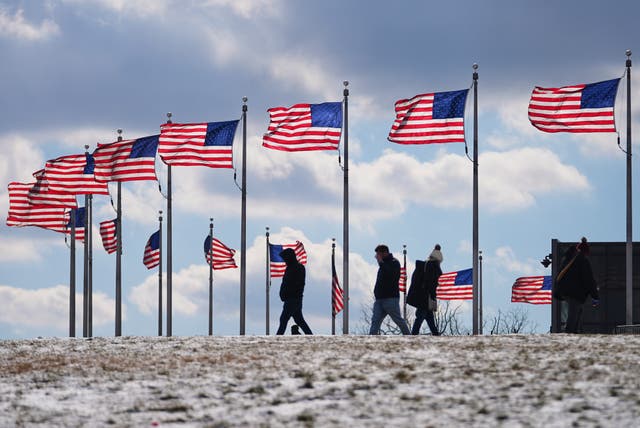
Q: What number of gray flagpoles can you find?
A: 15